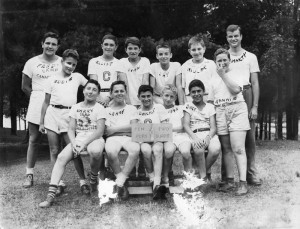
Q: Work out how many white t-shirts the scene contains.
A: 13